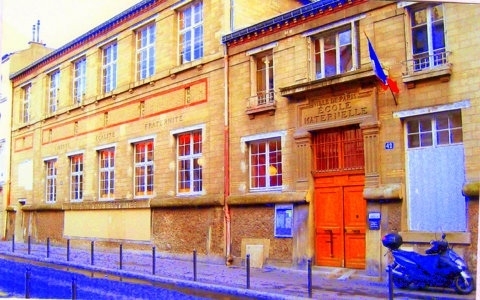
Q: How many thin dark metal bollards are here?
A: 13